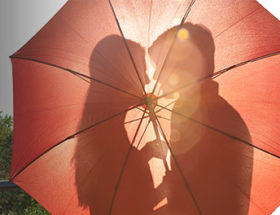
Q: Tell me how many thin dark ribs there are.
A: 8